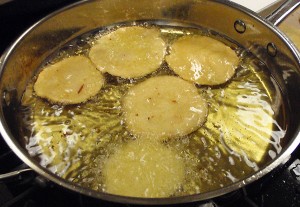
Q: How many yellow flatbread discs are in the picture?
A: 5